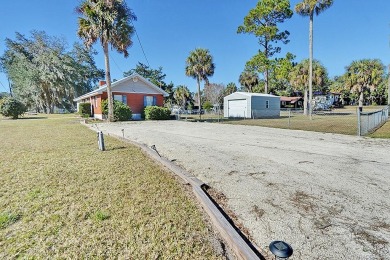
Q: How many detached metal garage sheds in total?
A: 1